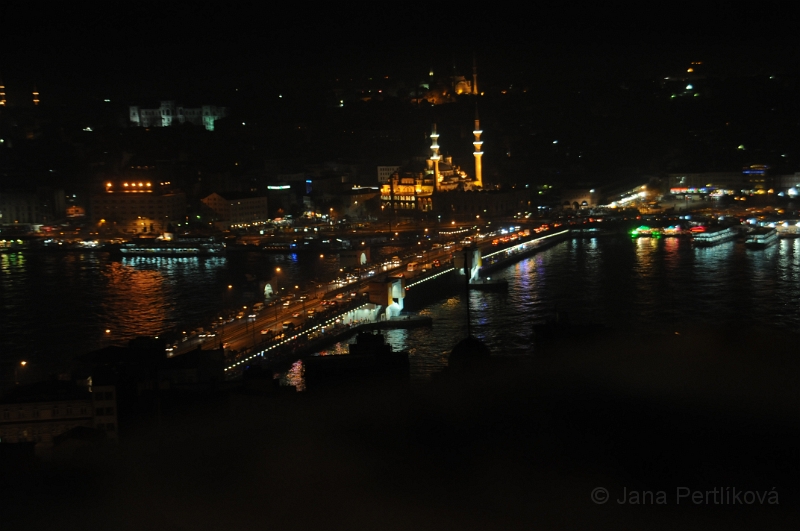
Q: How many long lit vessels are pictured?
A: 3